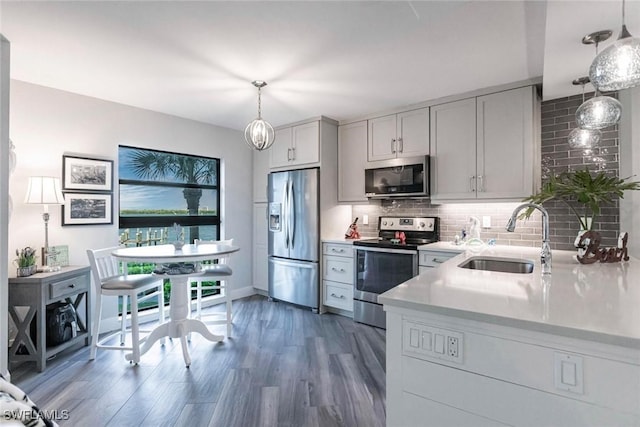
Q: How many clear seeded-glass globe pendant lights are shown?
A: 3